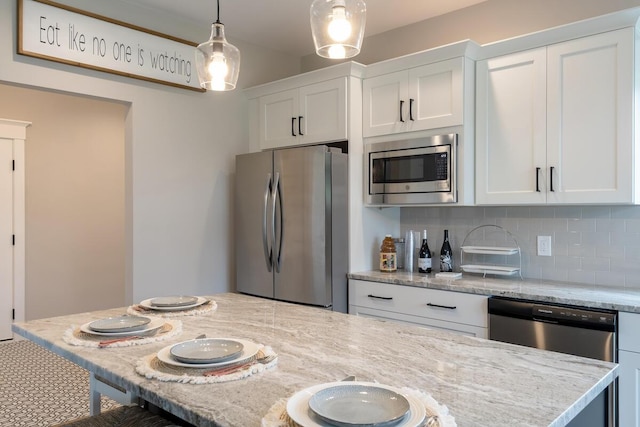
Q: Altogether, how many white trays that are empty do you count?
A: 2